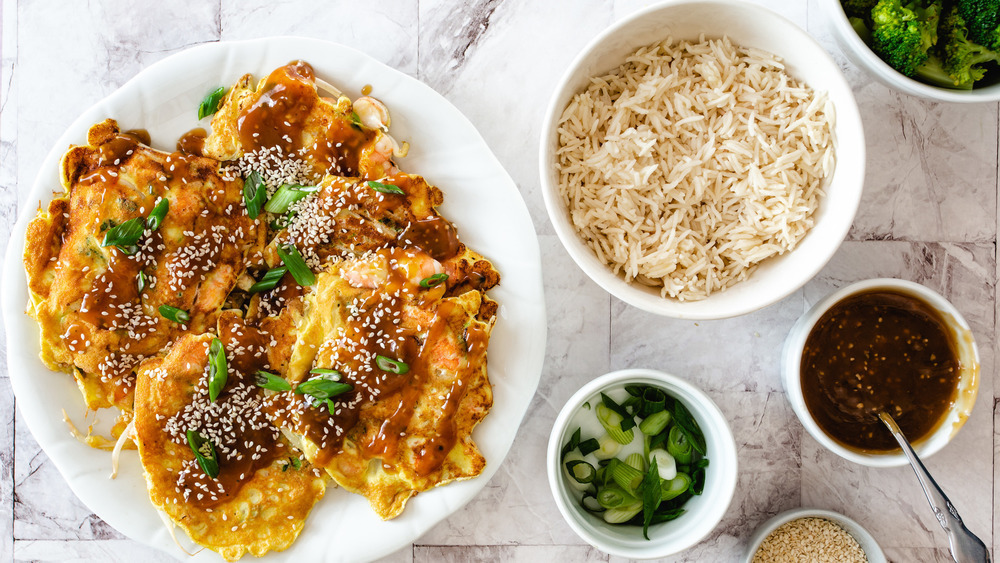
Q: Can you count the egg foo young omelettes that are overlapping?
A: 5